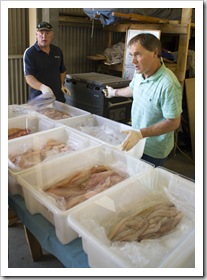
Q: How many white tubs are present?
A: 7